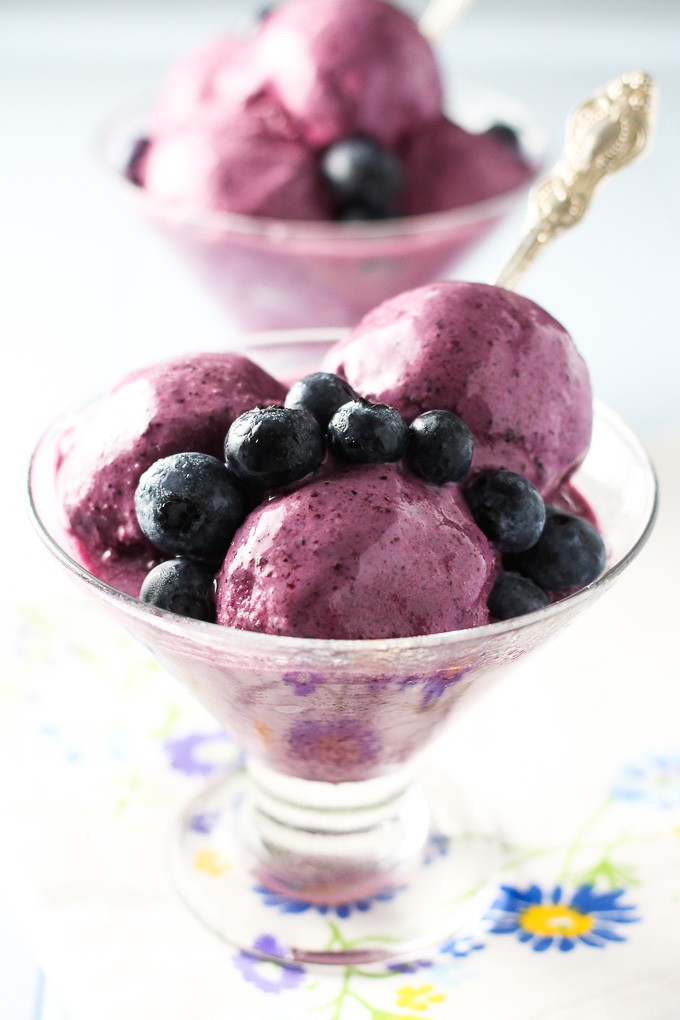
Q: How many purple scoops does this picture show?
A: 7